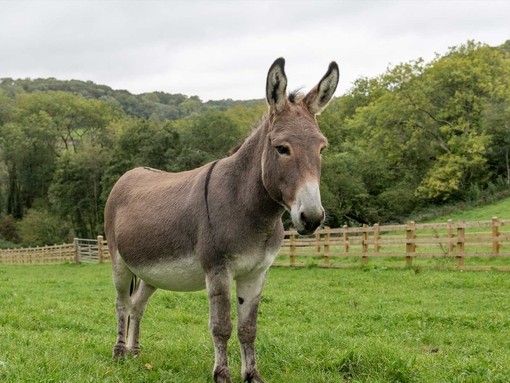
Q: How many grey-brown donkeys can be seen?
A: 1